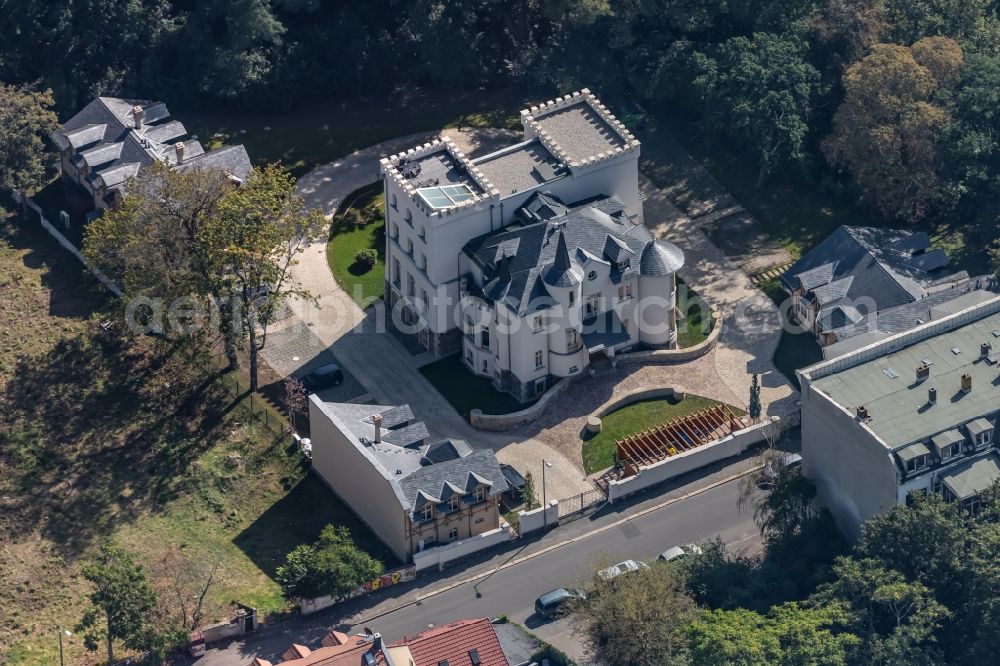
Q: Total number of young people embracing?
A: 0